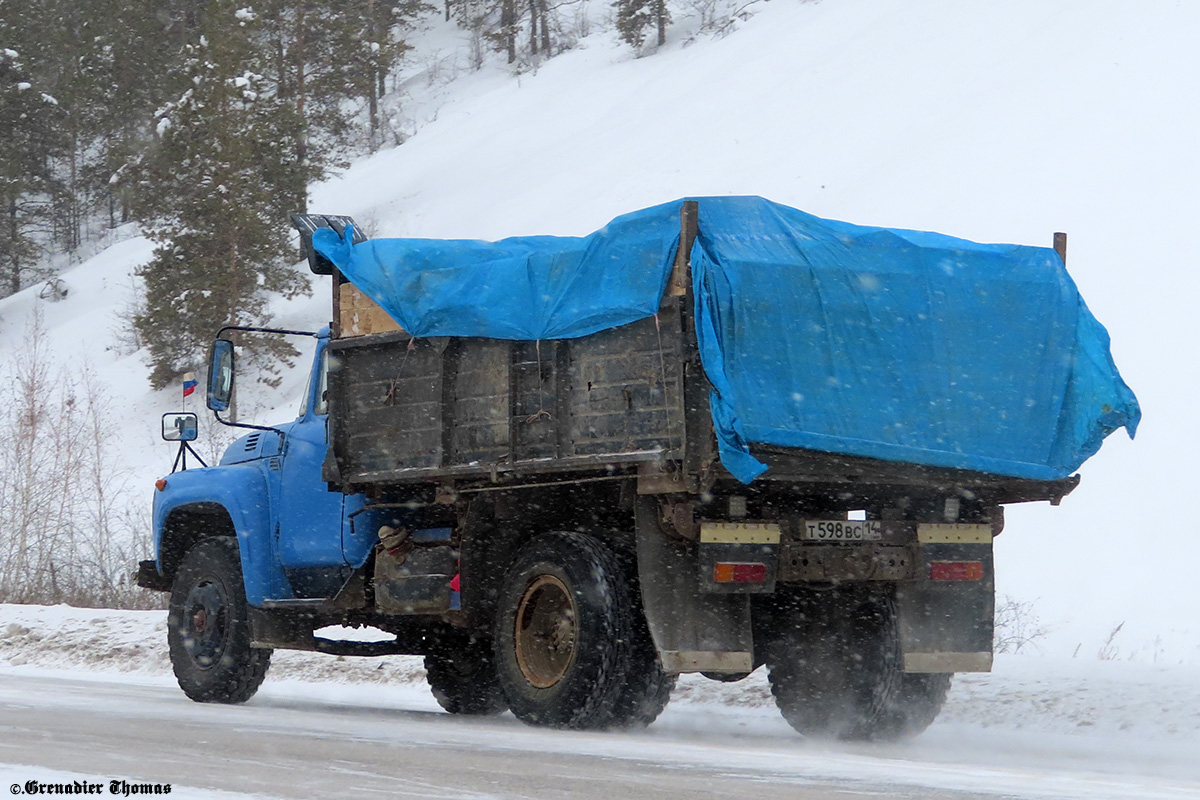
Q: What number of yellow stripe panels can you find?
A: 2